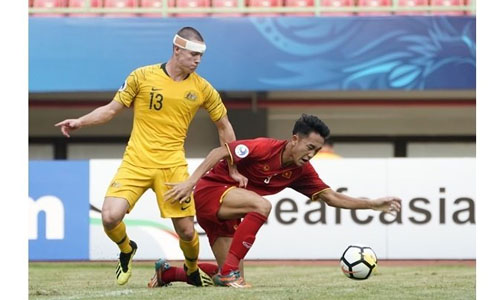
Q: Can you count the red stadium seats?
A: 12